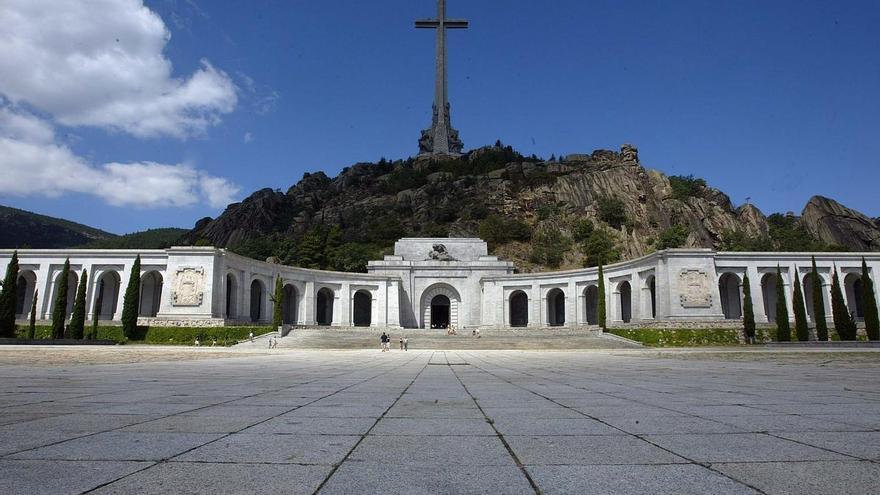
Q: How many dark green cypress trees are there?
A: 14